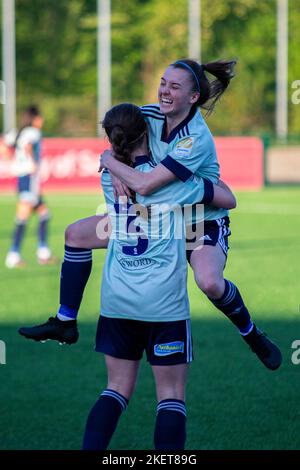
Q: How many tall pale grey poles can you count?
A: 4